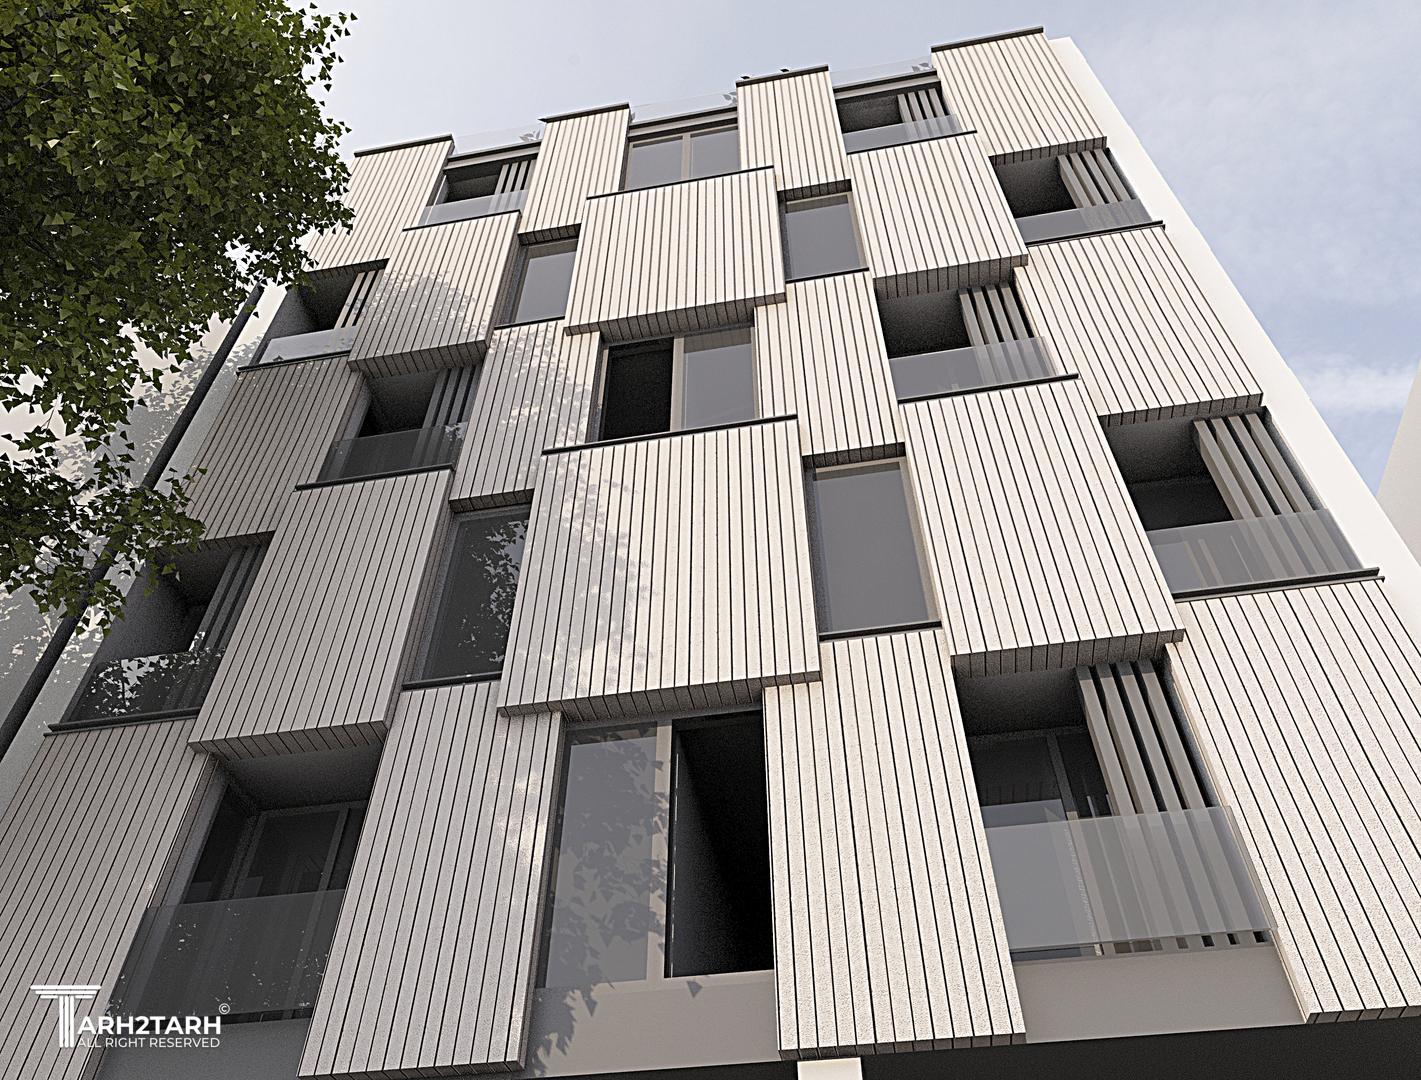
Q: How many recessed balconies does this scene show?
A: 10